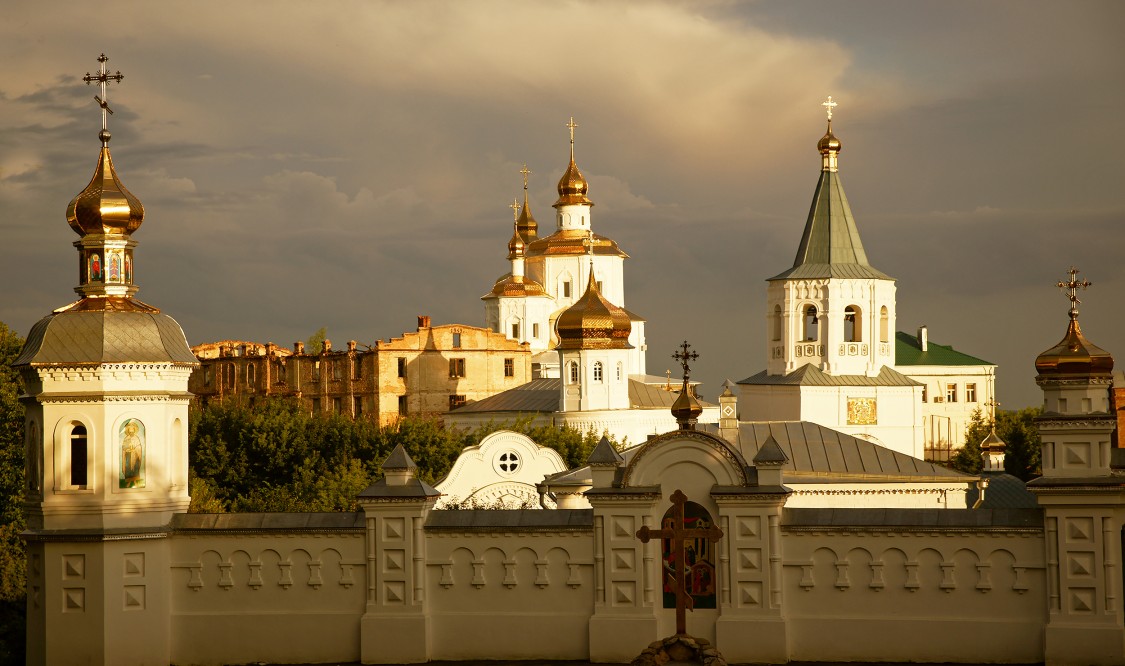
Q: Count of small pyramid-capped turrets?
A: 3